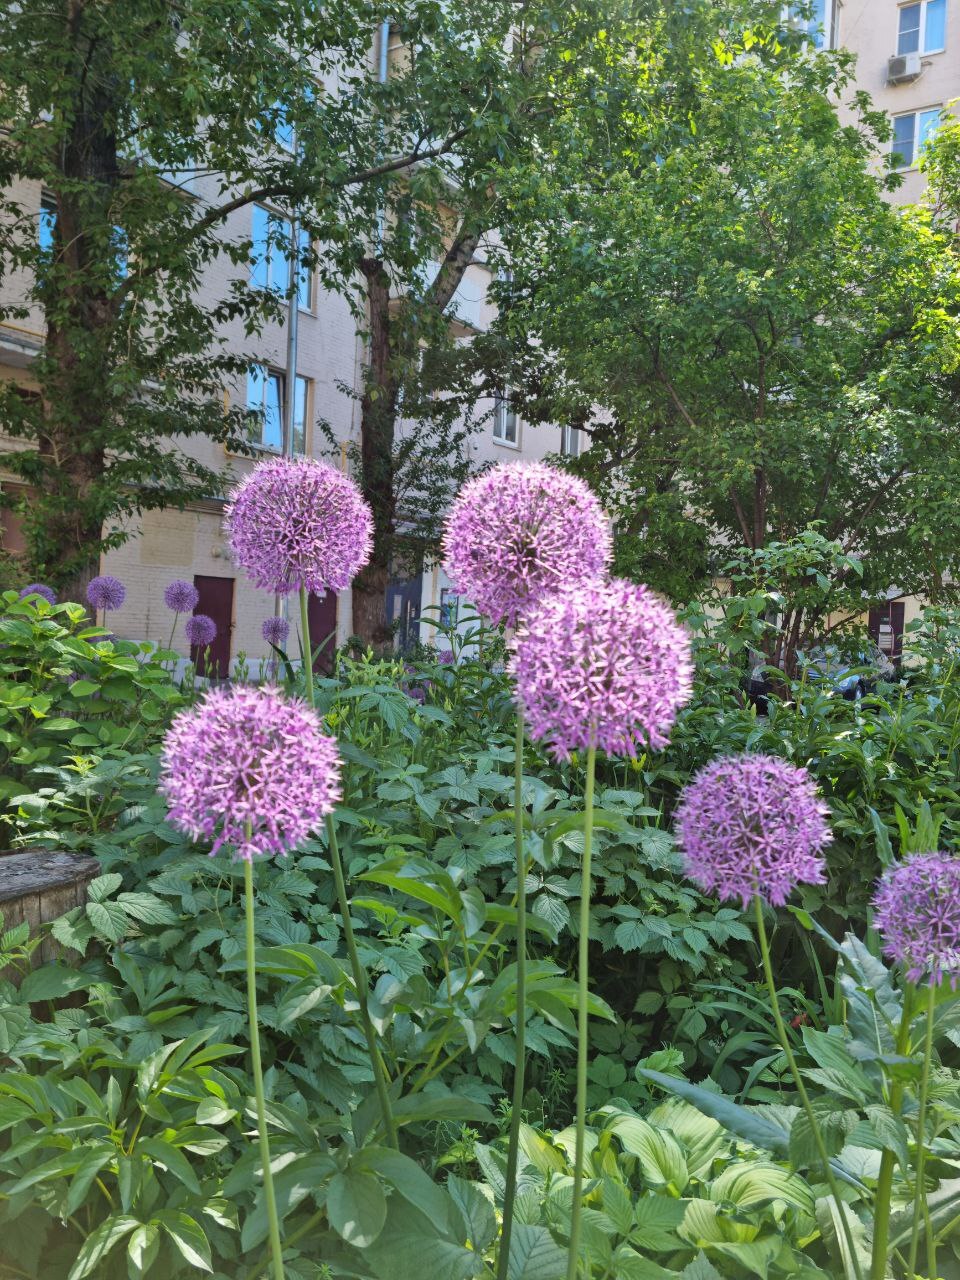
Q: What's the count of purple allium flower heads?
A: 11